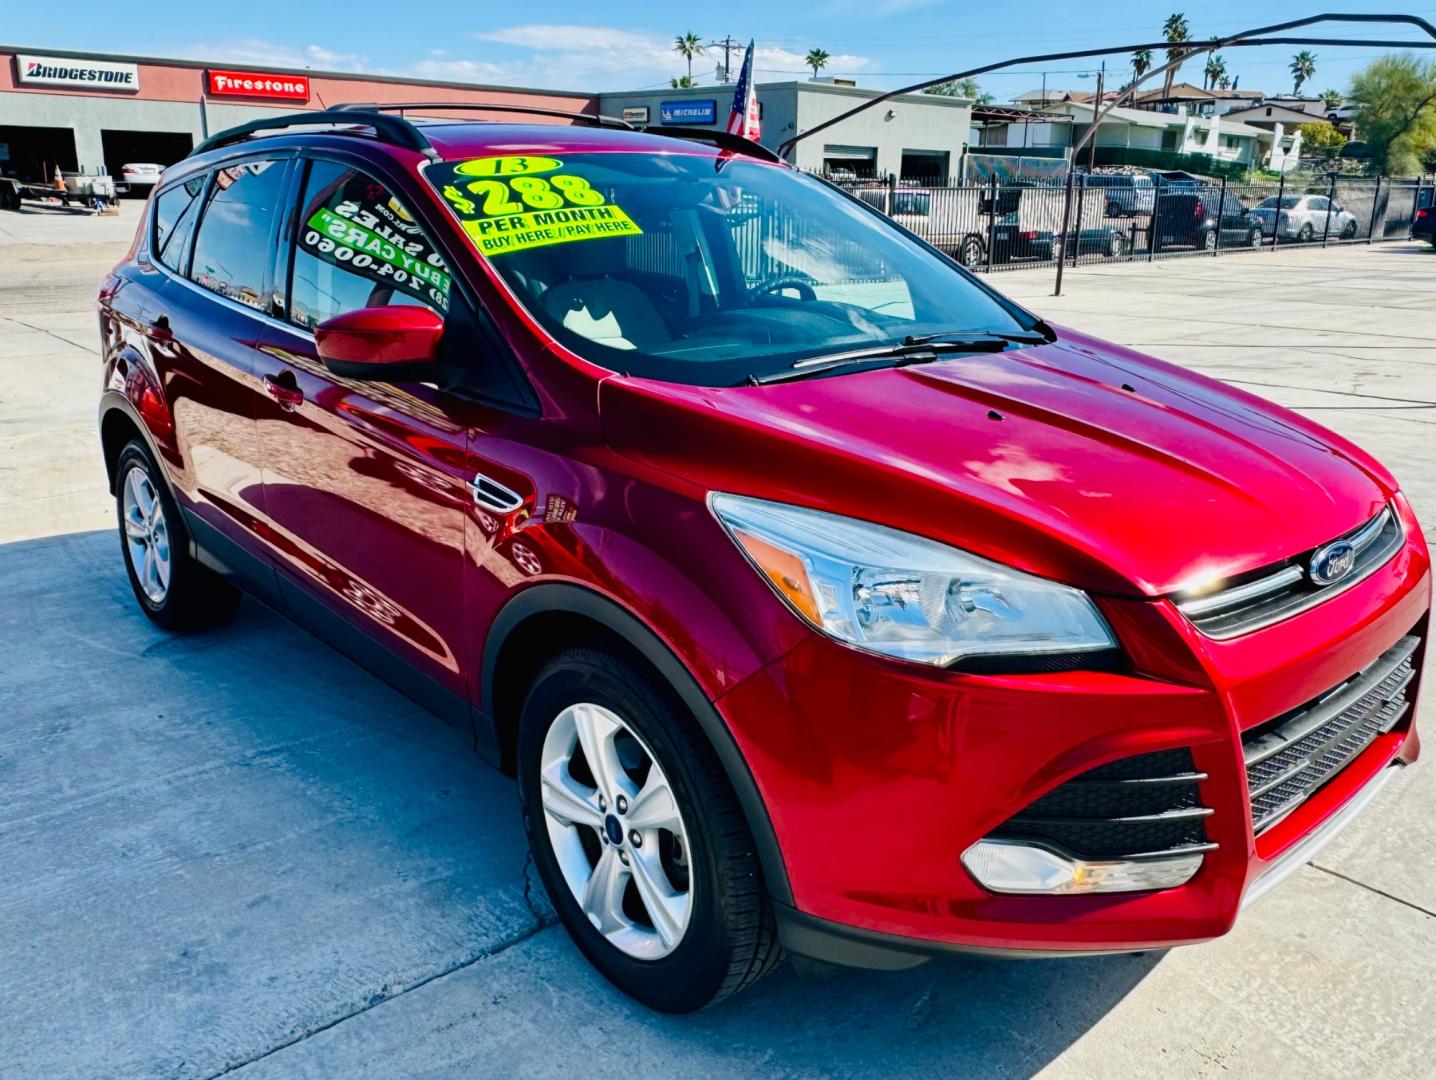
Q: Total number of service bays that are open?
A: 4